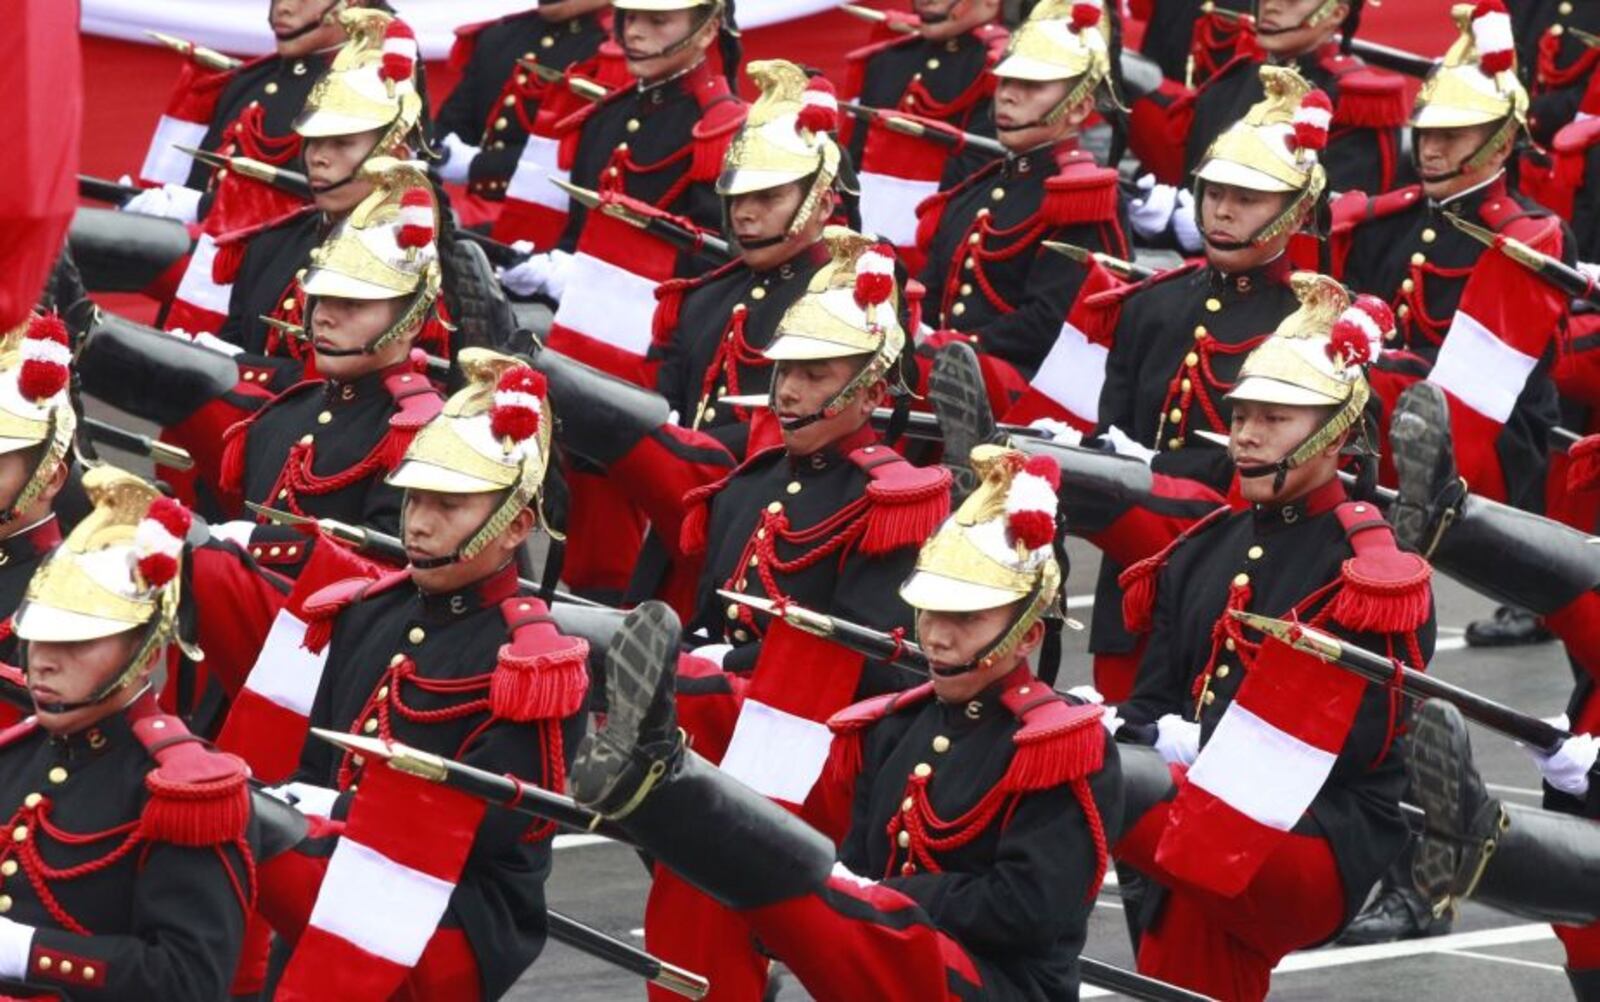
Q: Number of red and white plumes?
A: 12